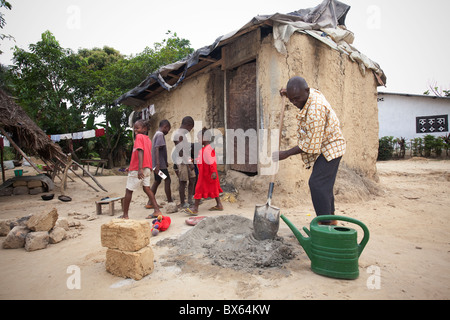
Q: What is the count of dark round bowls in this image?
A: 2